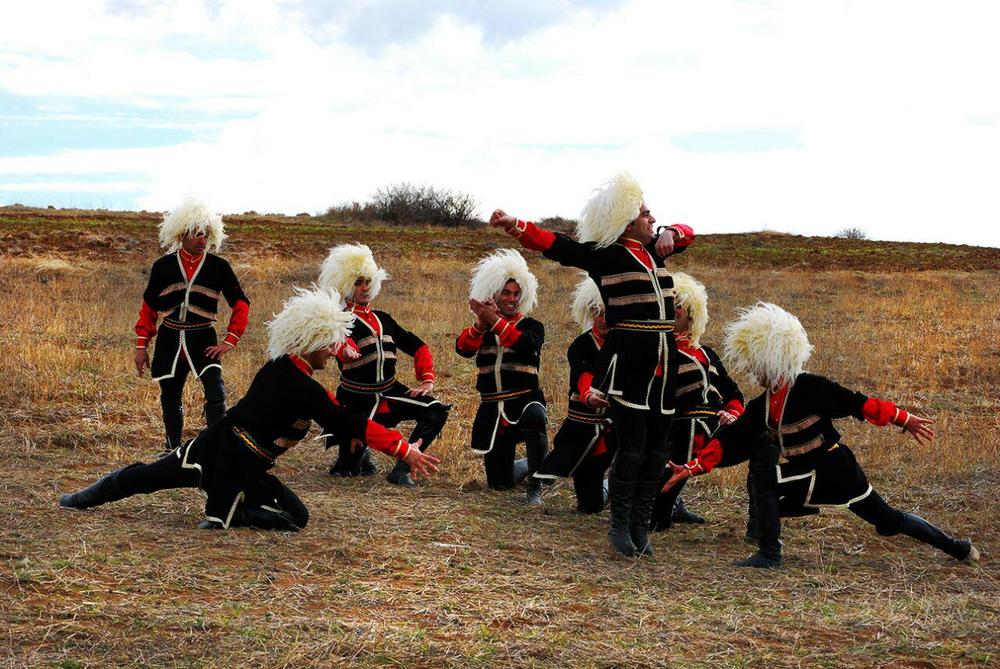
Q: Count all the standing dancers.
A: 2